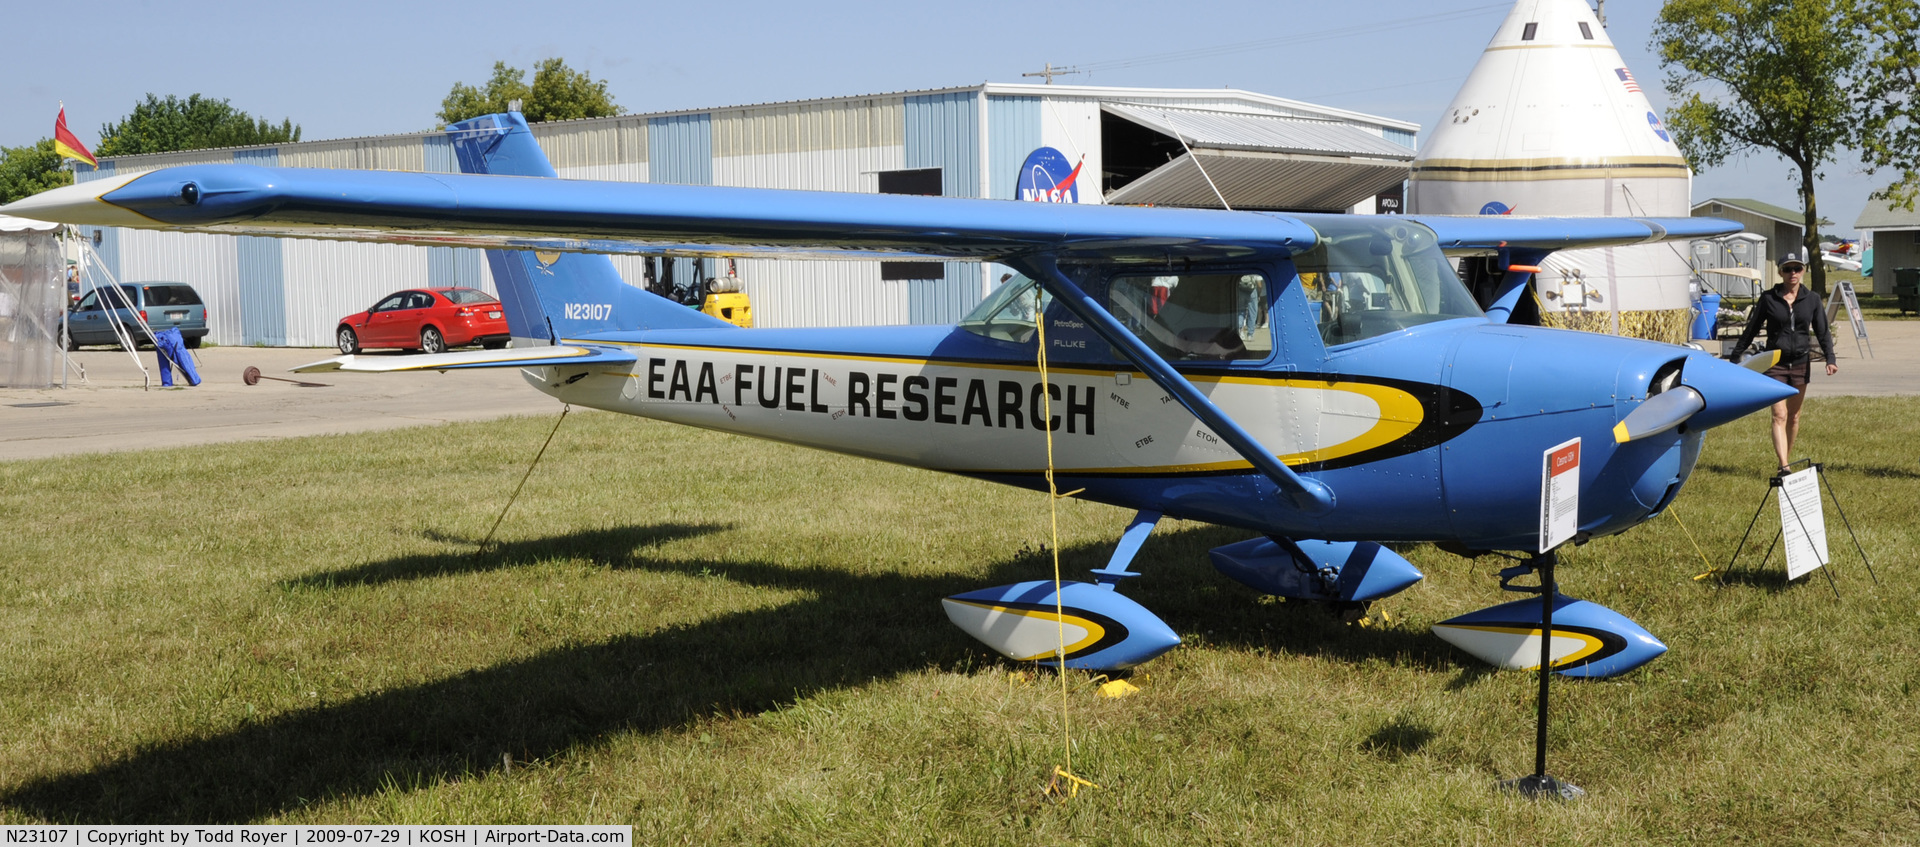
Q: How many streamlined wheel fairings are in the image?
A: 3